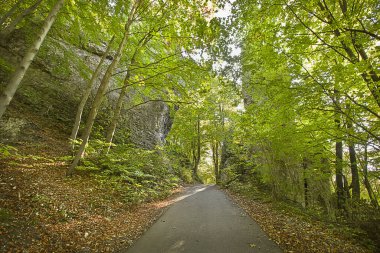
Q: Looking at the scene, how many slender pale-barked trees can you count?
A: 4